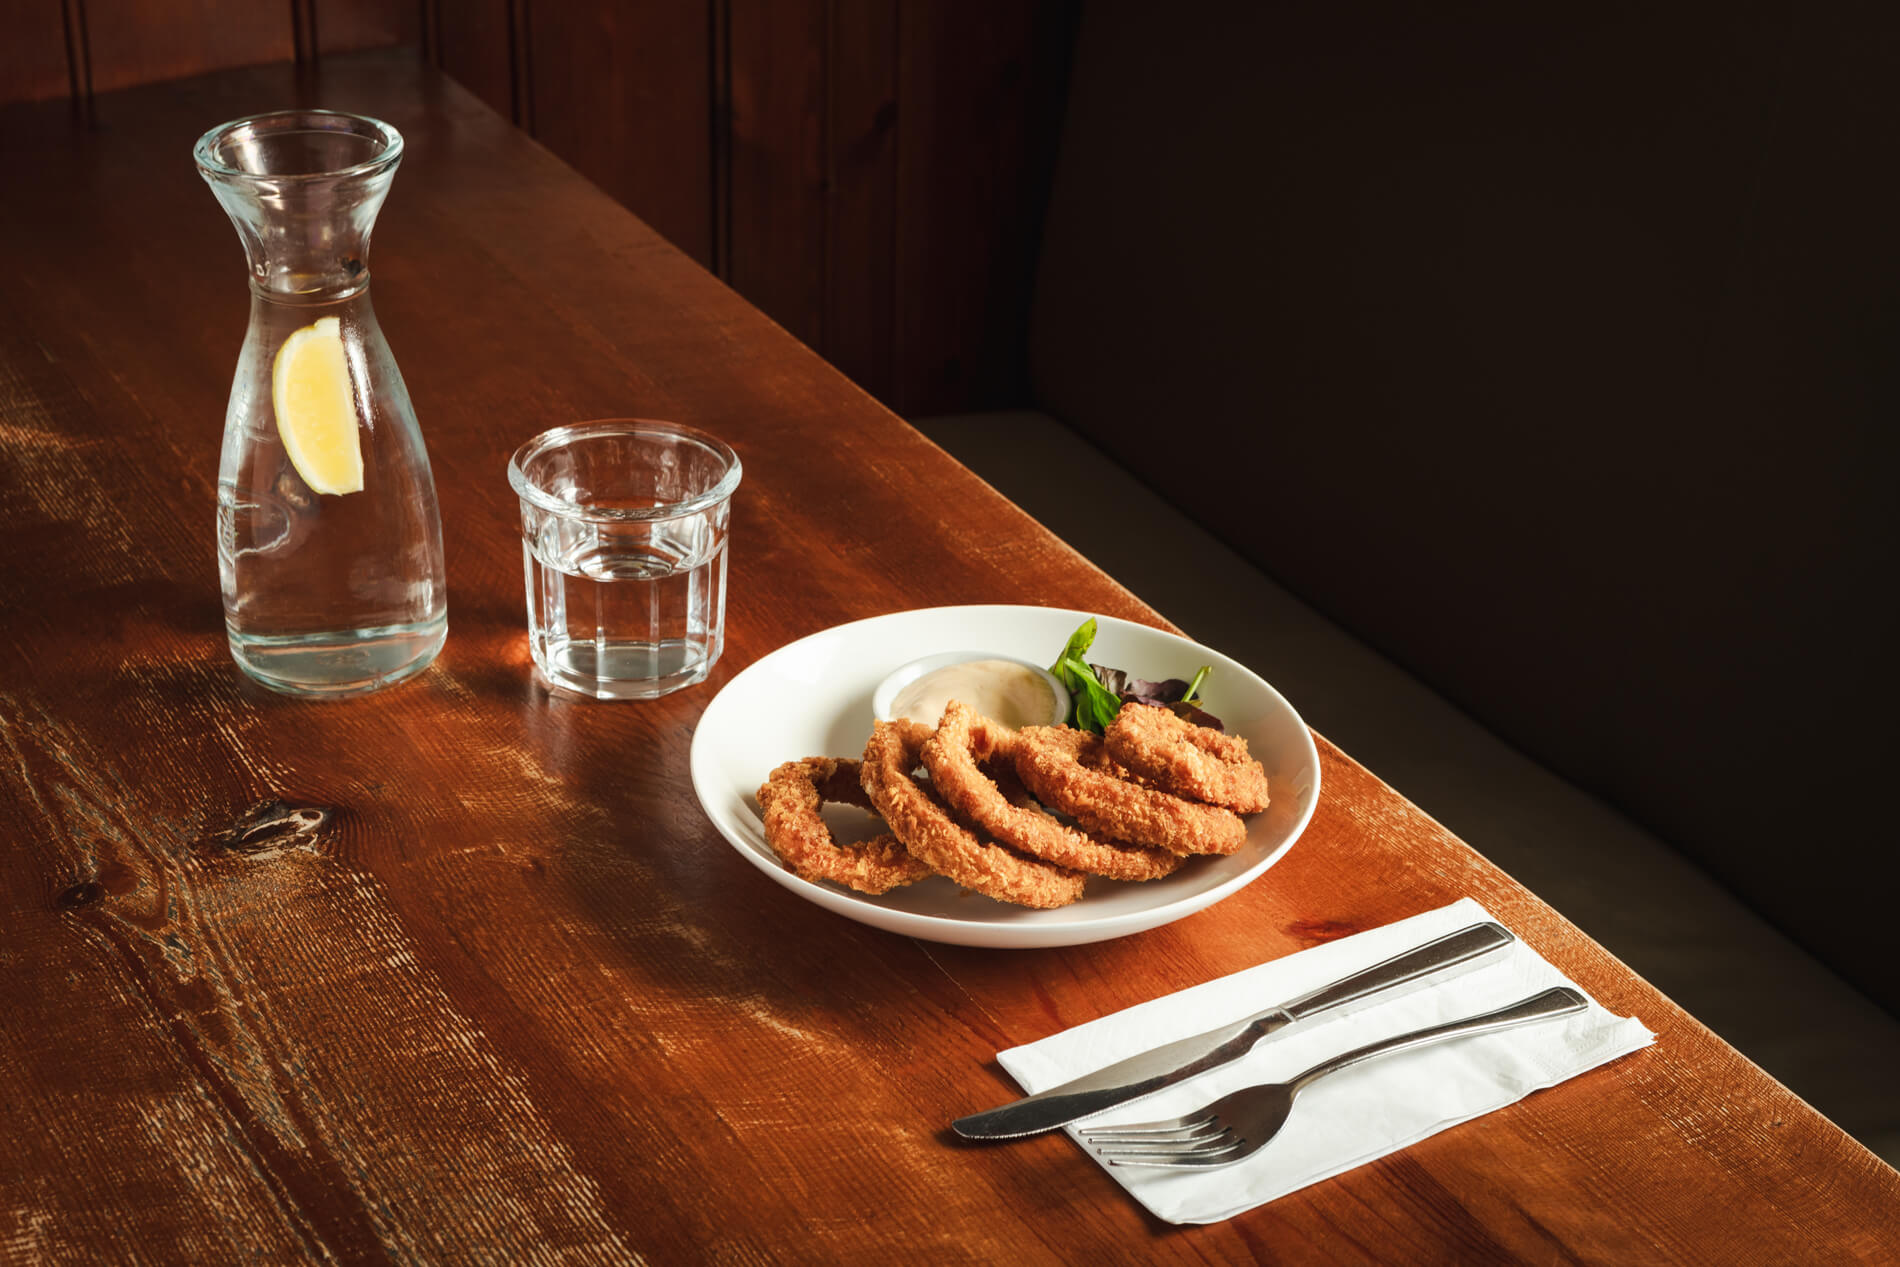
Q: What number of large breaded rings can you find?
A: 5